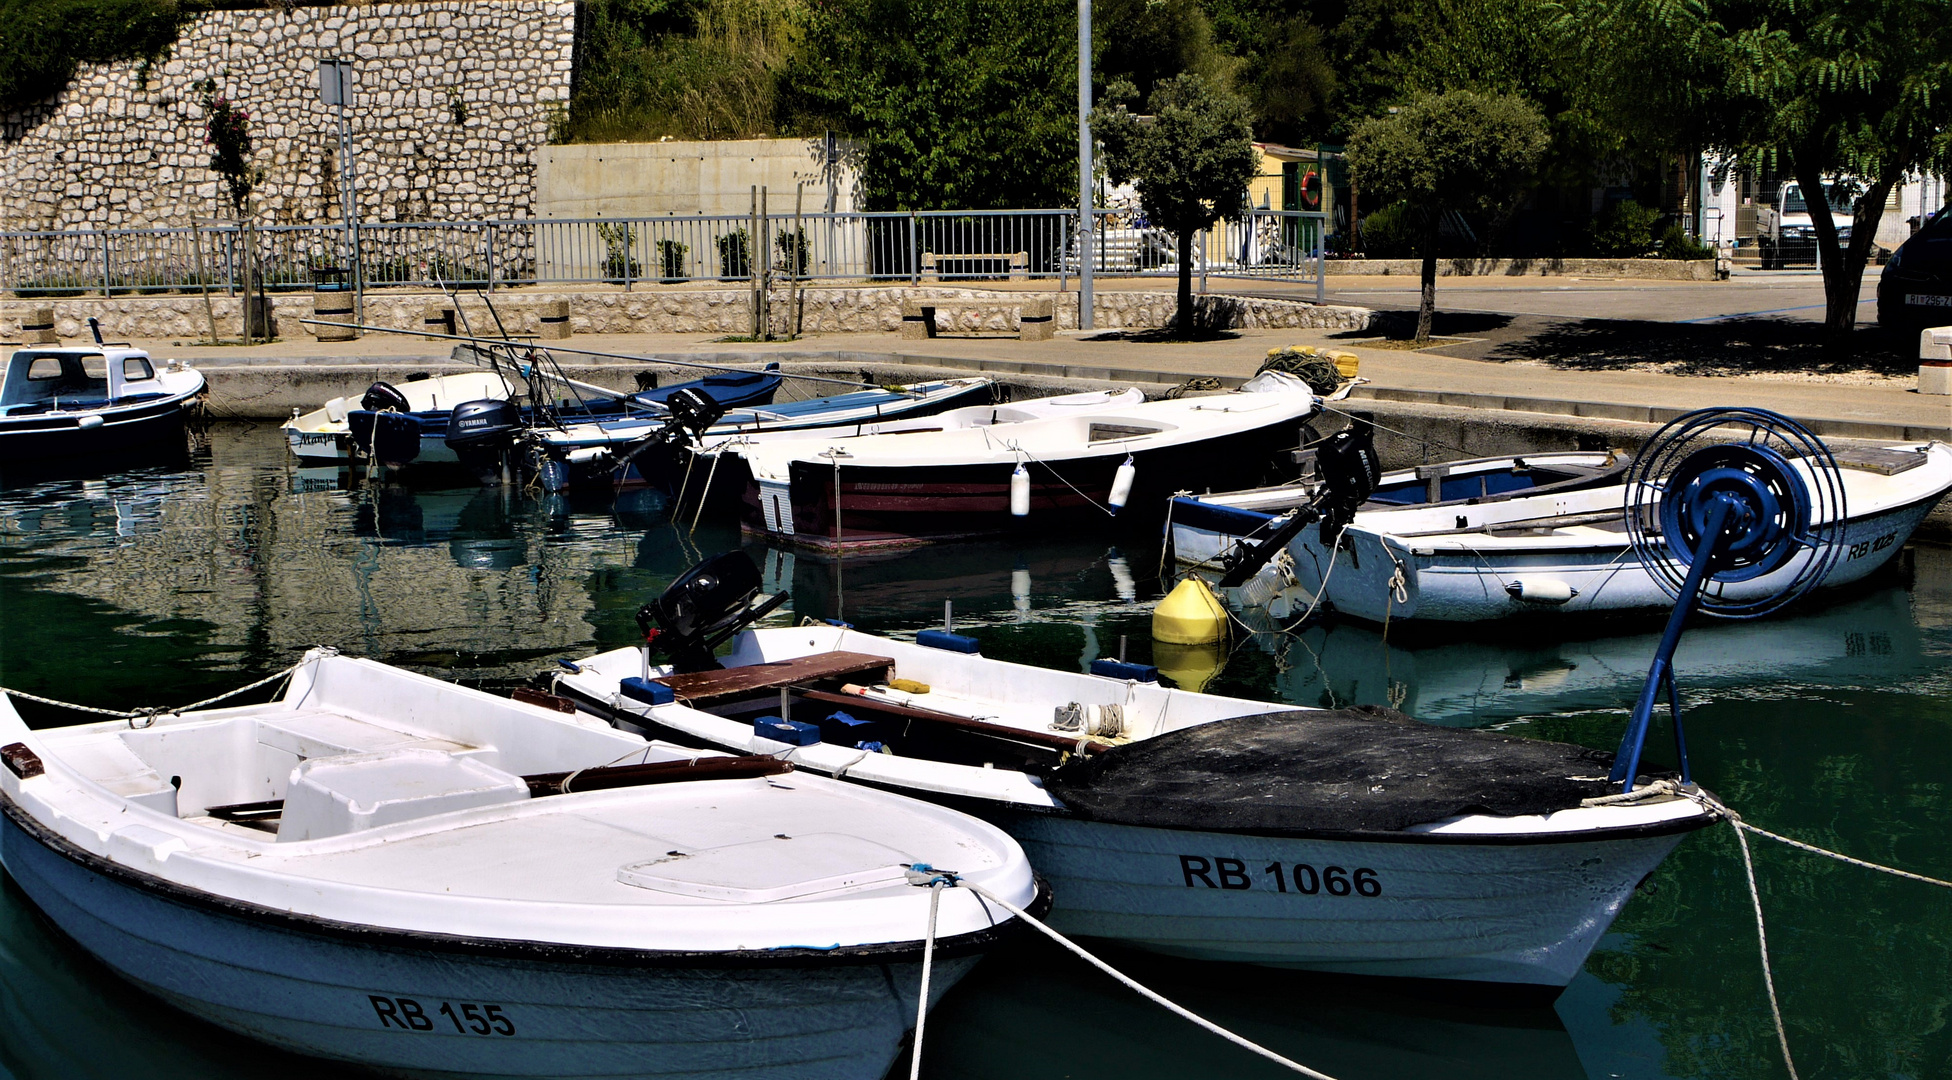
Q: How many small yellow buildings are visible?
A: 1